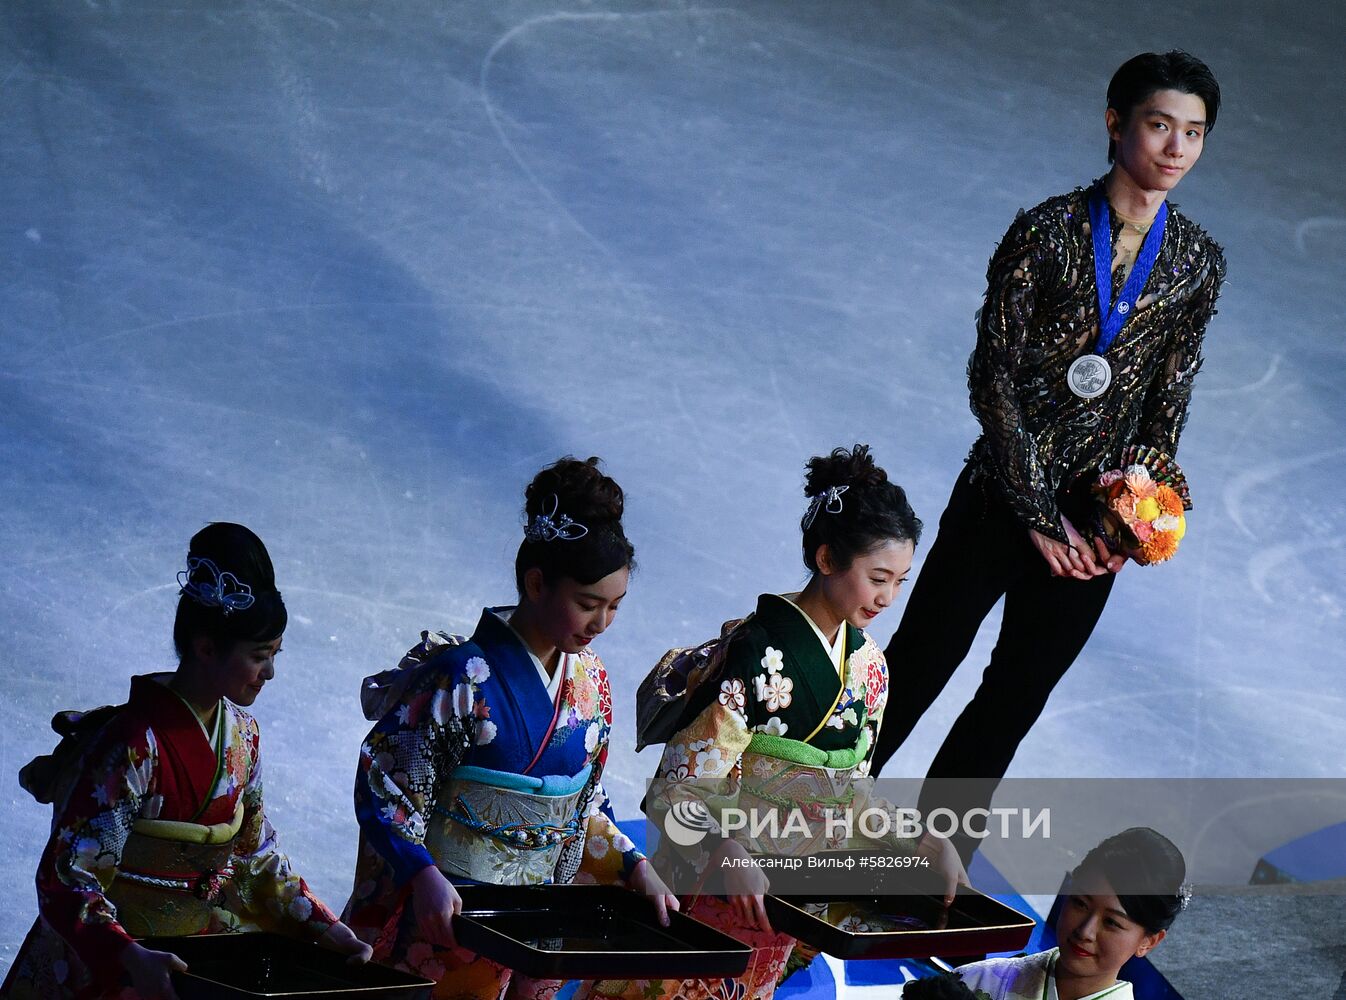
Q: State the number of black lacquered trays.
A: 3